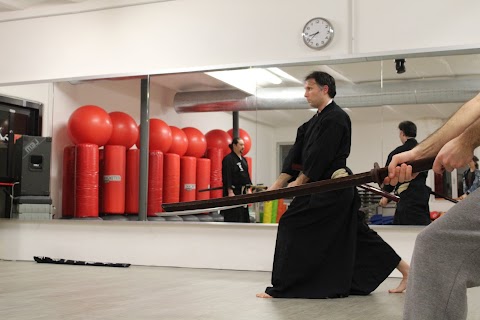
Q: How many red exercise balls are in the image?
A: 7